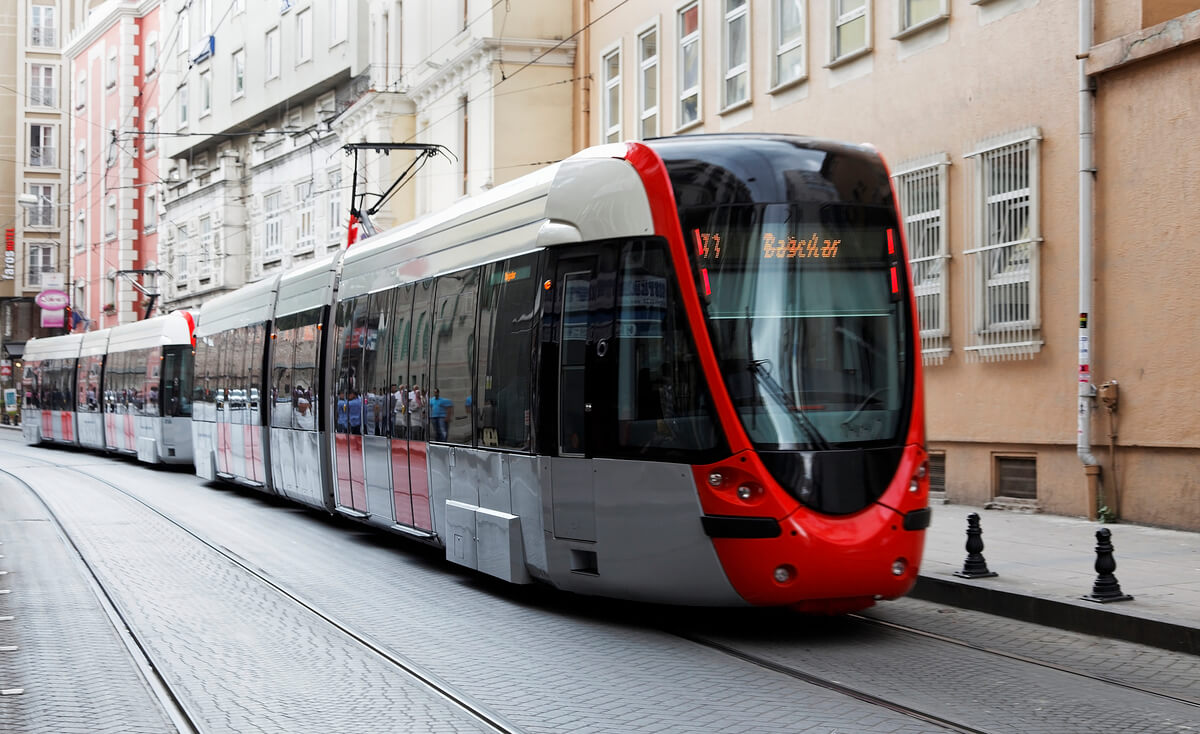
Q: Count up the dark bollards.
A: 2